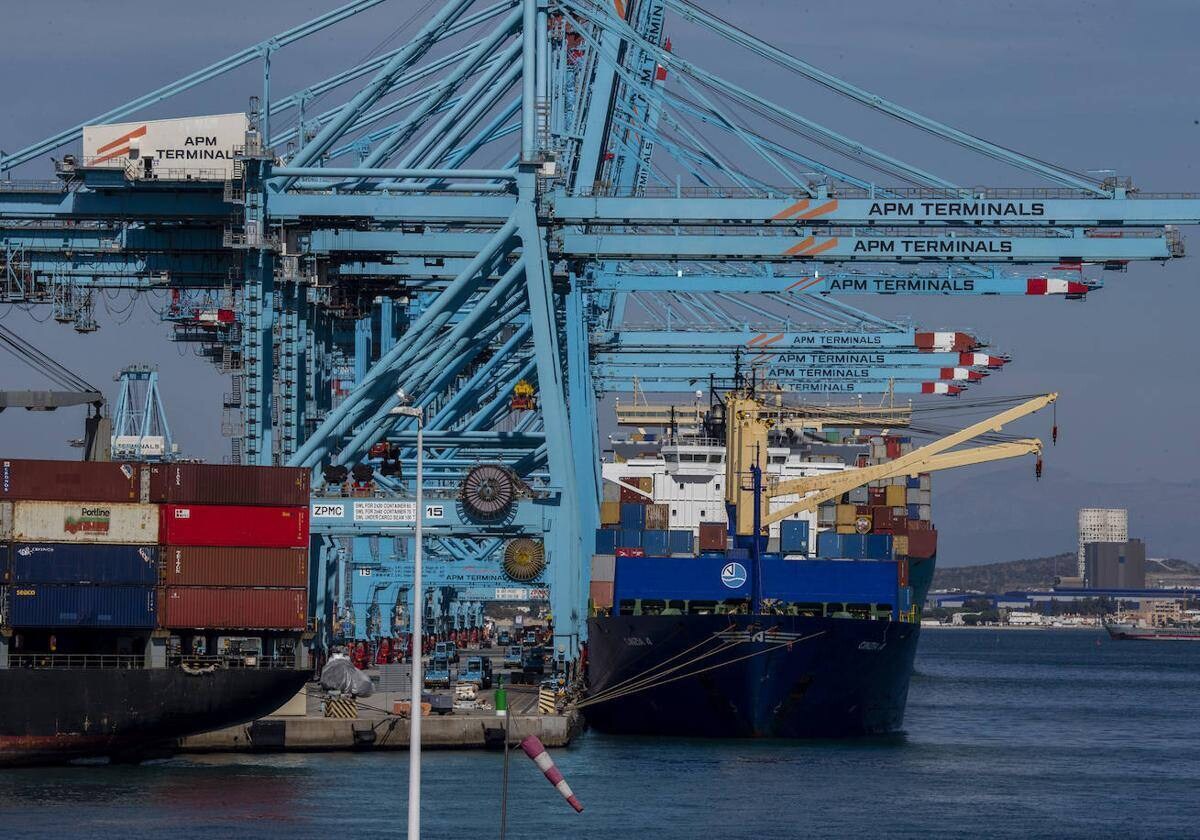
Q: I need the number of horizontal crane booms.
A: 7